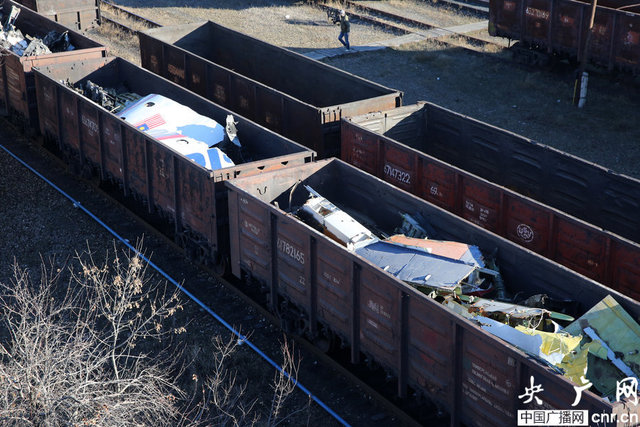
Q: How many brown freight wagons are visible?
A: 7